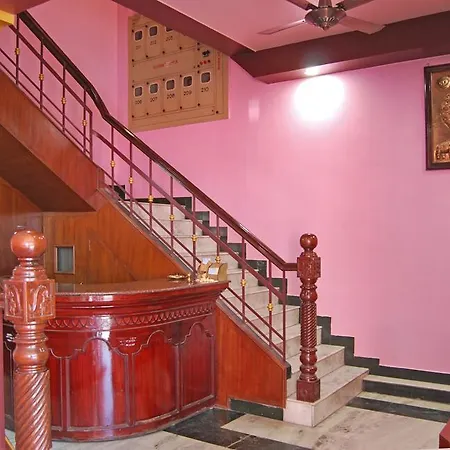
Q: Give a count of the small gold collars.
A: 12